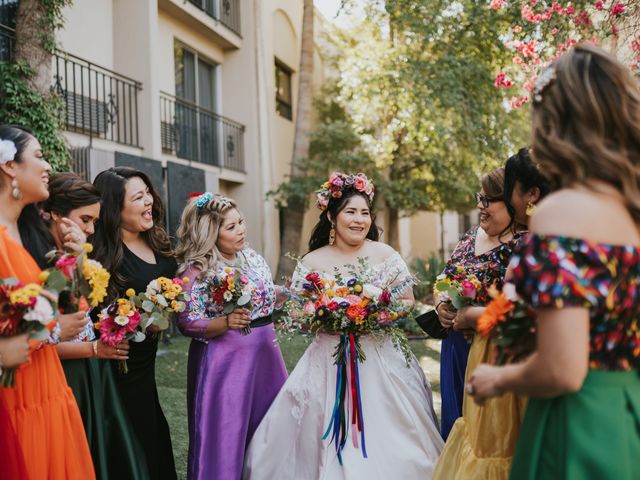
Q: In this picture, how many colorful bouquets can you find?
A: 8